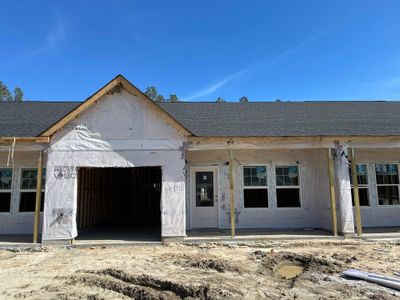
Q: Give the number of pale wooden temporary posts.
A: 4